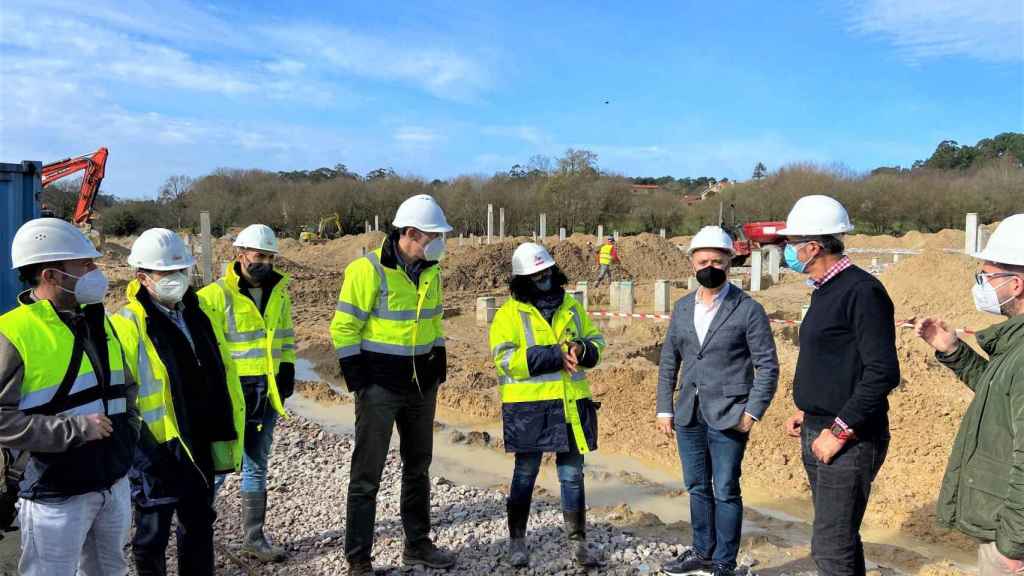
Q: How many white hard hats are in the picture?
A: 8